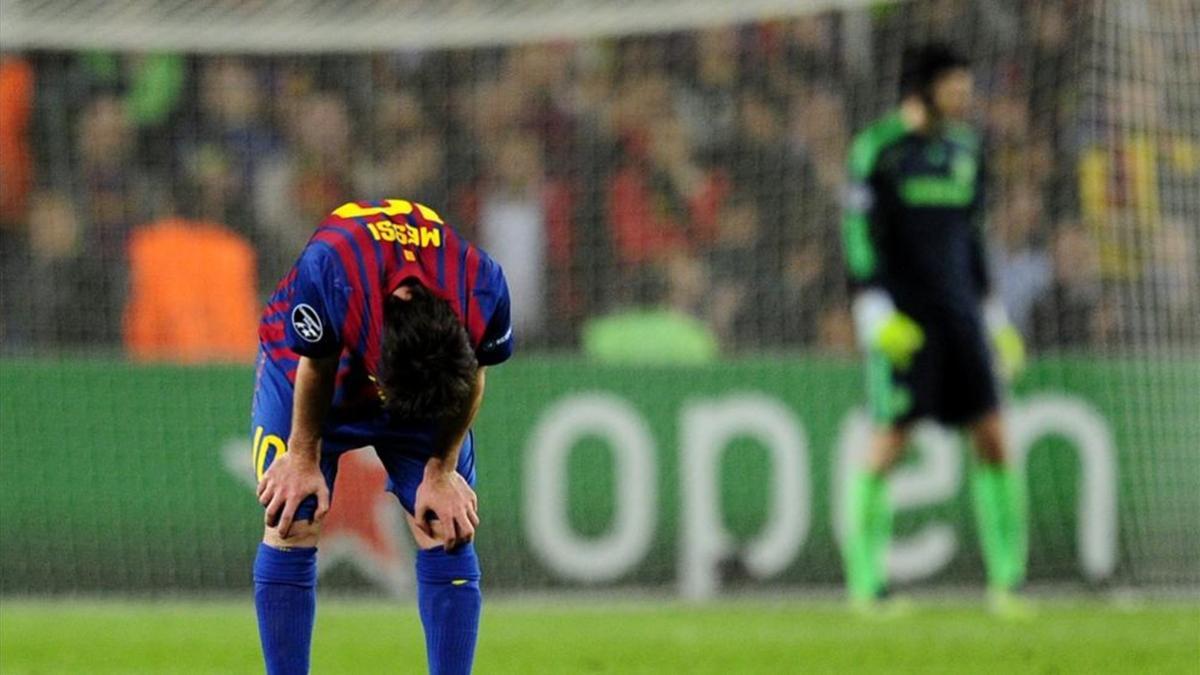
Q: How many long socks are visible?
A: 4